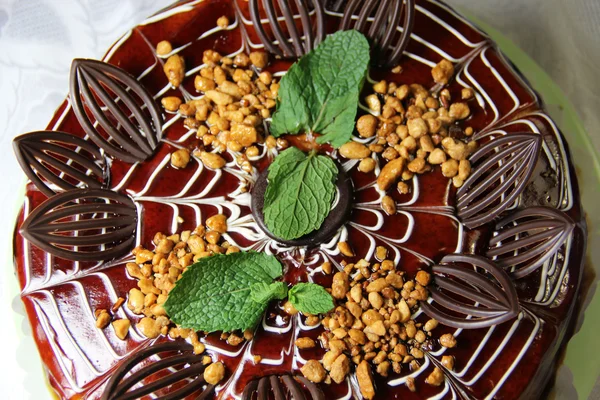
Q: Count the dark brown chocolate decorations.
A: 10